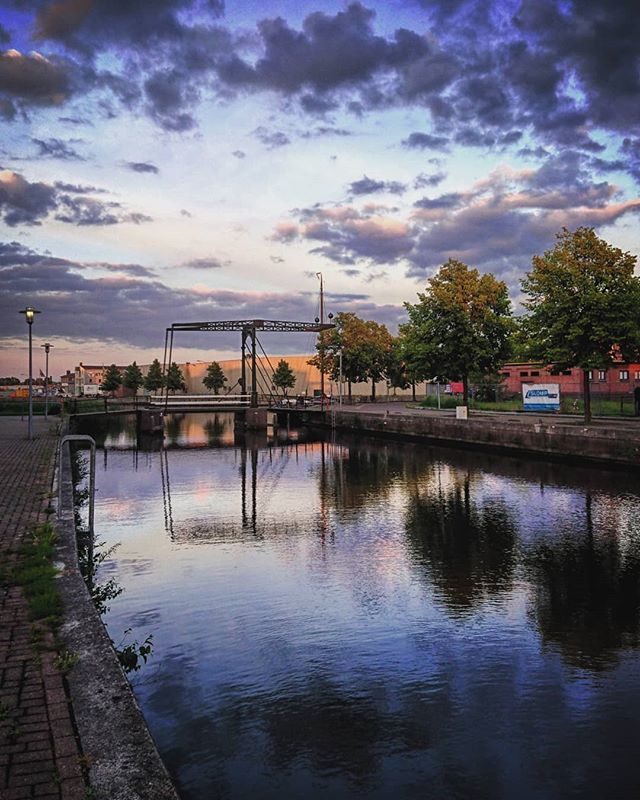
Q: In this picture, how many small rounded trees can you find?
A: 6